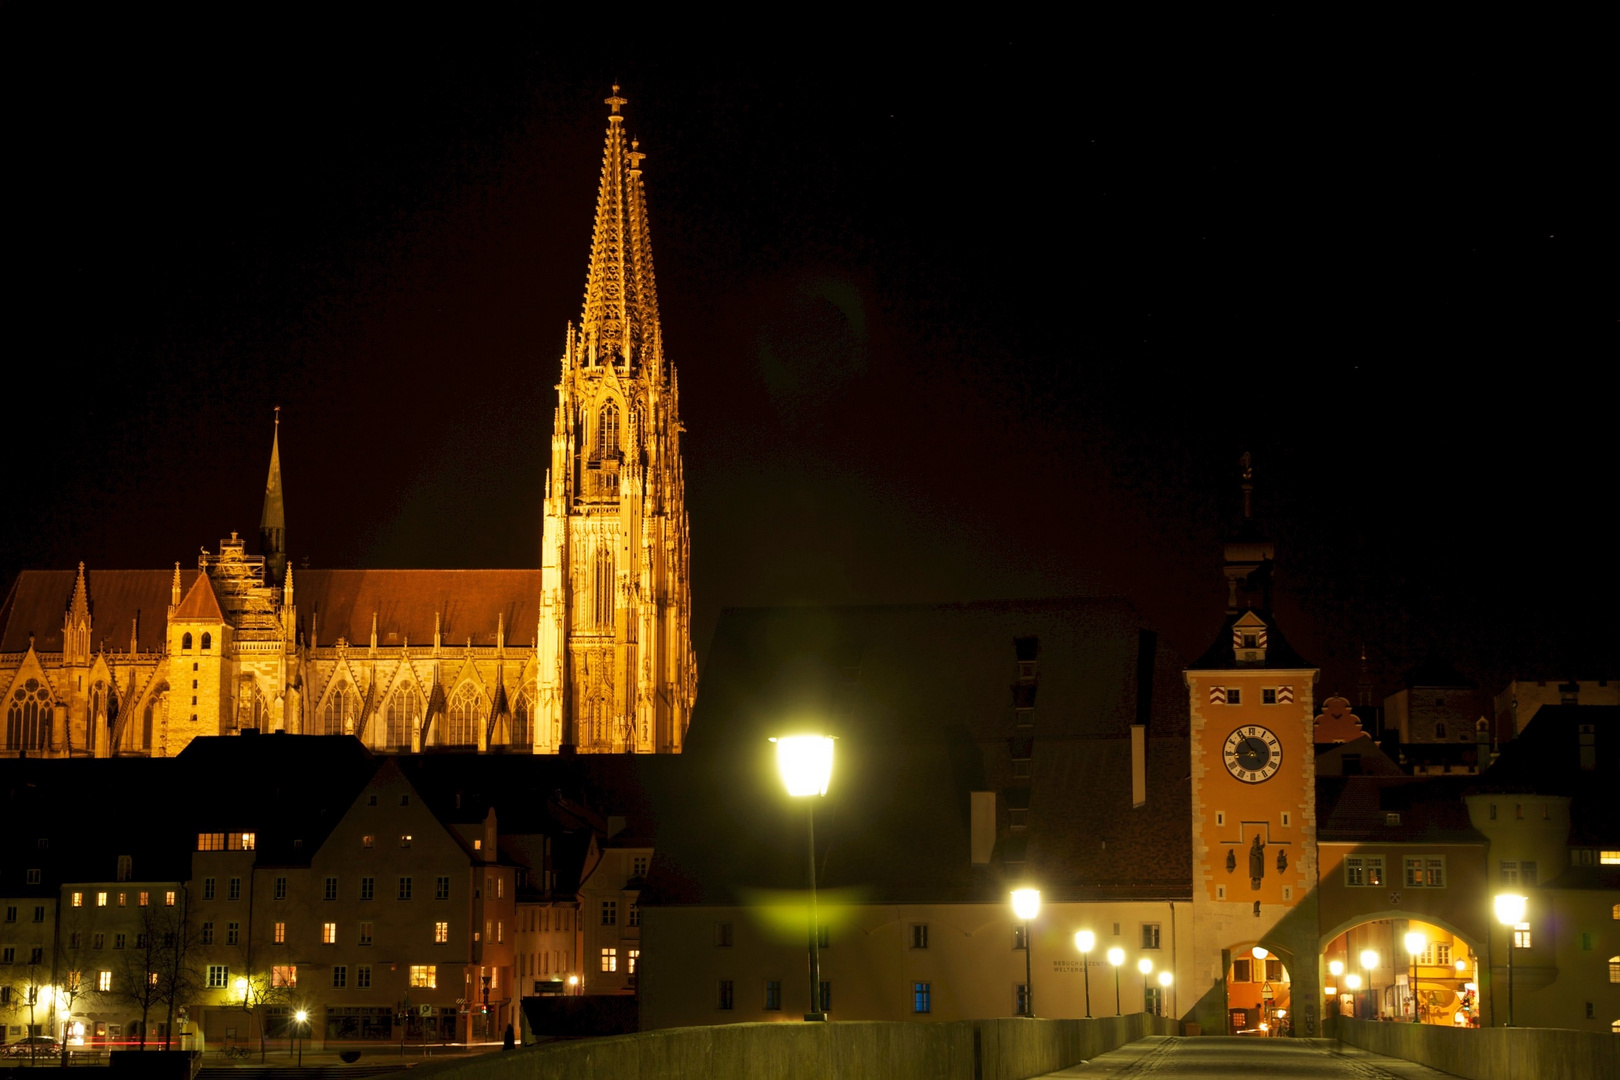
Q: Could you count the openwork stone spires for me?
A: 2